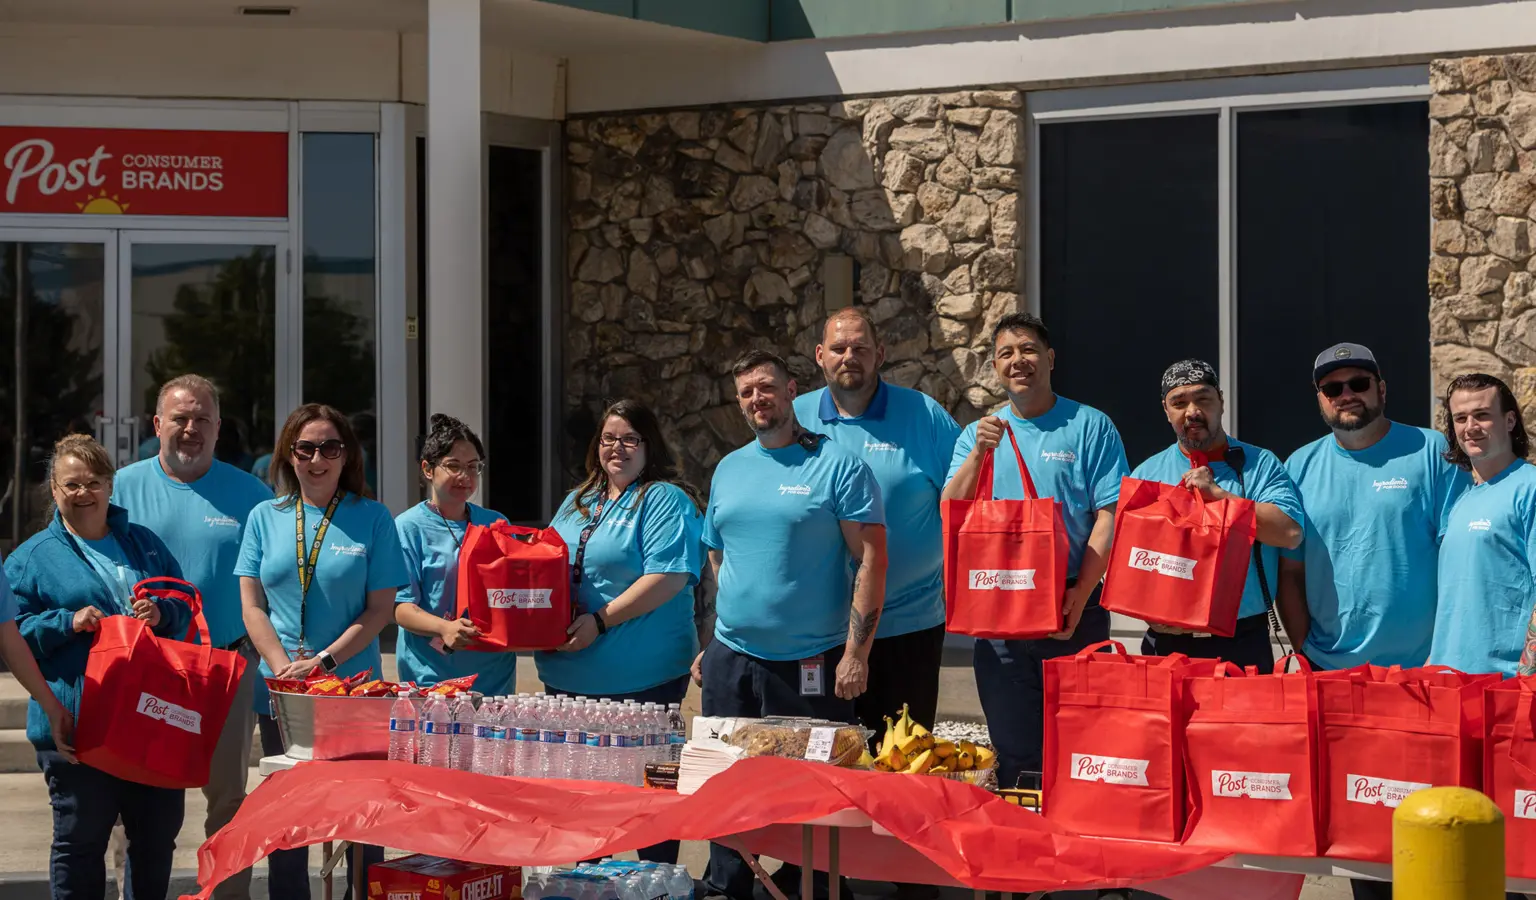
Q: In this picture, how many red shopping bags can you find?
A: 8